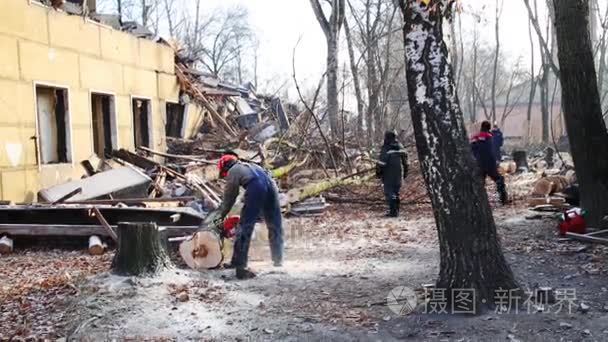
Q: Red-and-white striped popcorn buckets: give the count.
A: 0